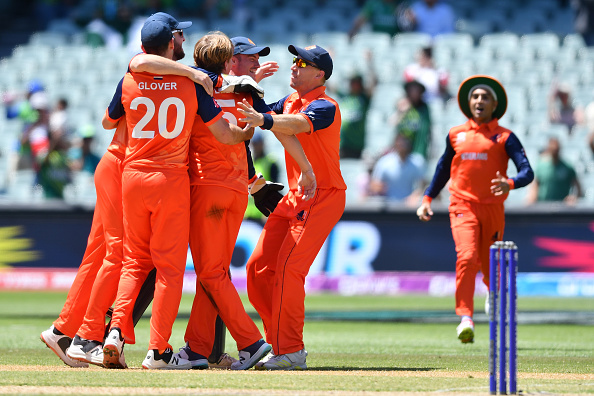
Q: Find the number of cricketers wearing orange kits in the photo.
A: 6